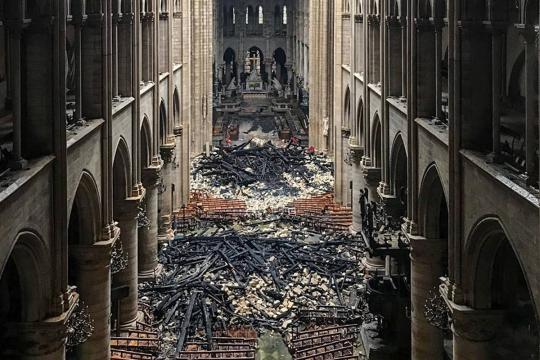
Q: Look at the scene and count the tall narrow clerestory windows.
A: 4